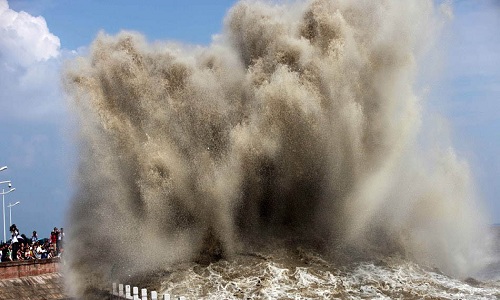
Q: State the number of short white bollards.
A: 8